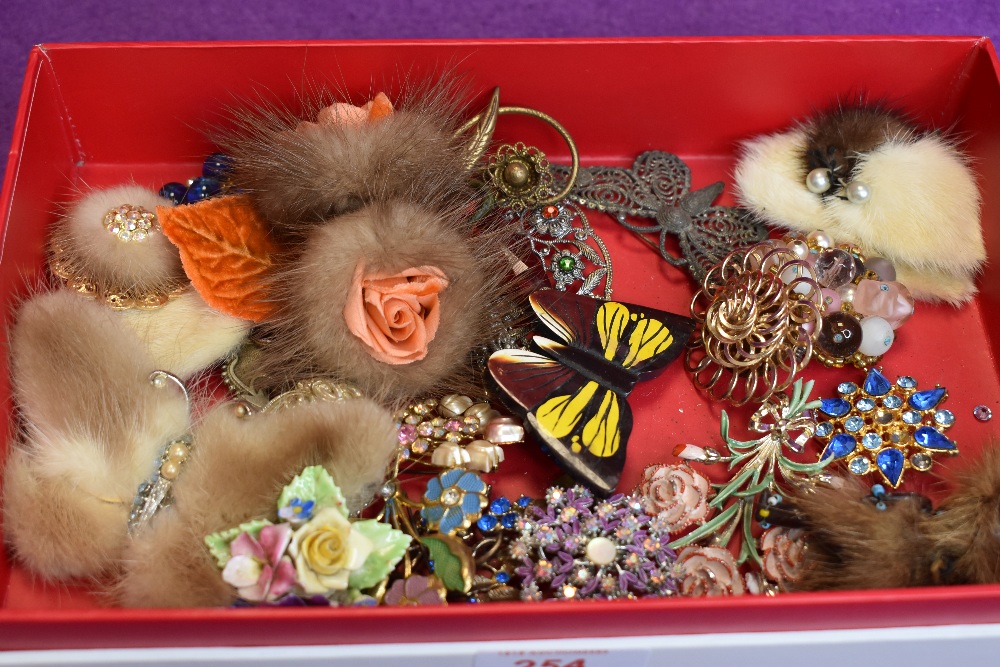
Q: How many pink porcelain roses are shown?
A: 3